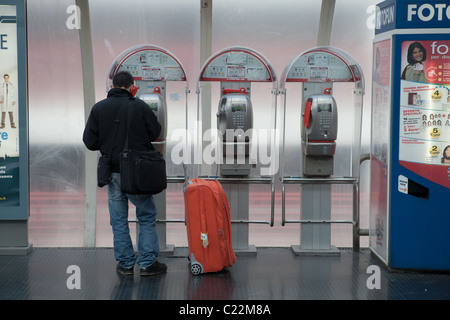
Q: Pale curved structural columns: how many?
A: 3